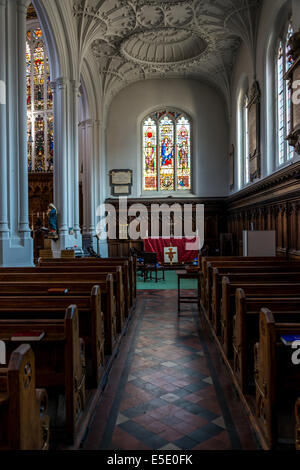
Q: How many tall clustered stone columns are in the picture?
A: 3